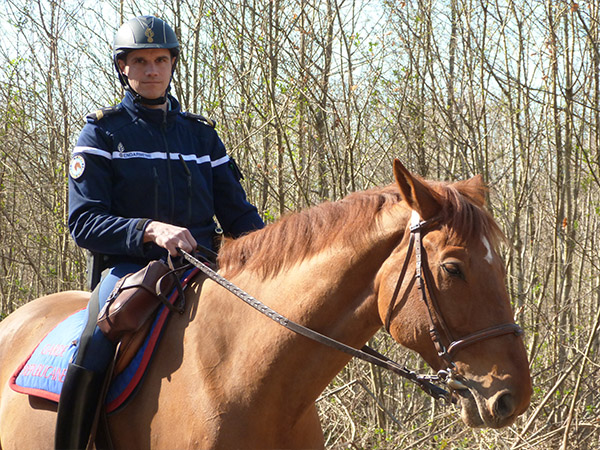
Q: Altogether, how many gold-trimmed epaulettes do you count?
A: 2